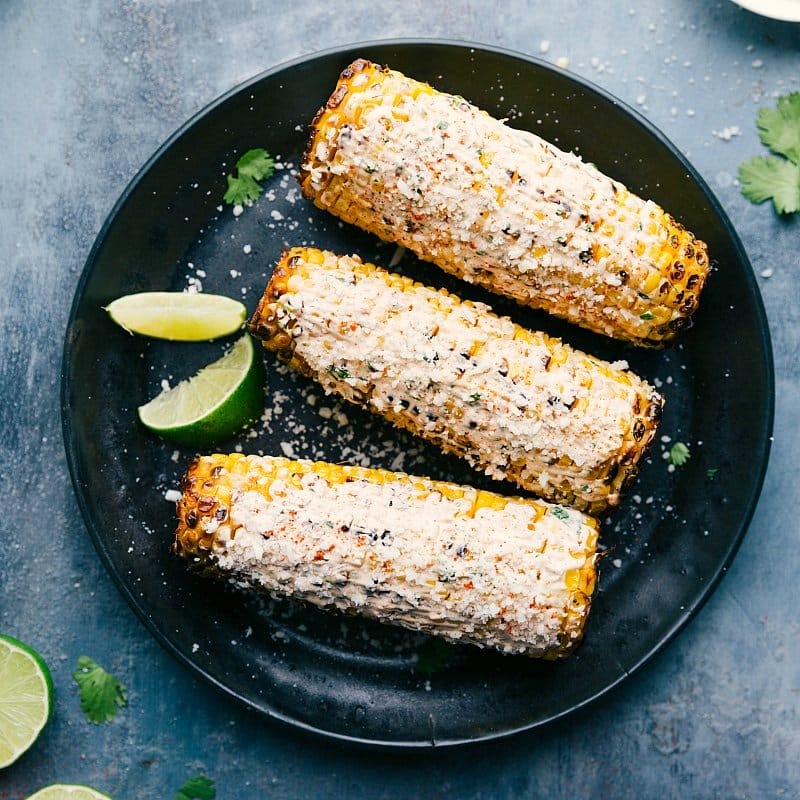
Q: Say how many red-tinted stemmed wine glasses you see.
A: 0